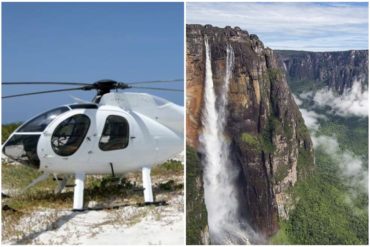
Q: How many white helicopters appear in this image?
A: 1